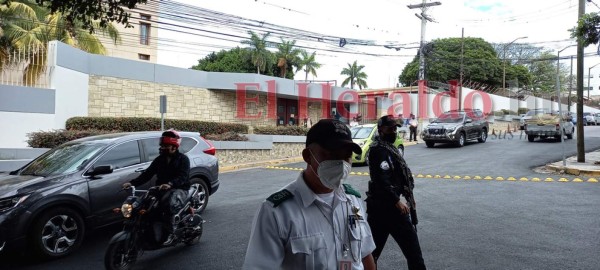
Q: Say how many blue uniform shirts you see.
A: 1